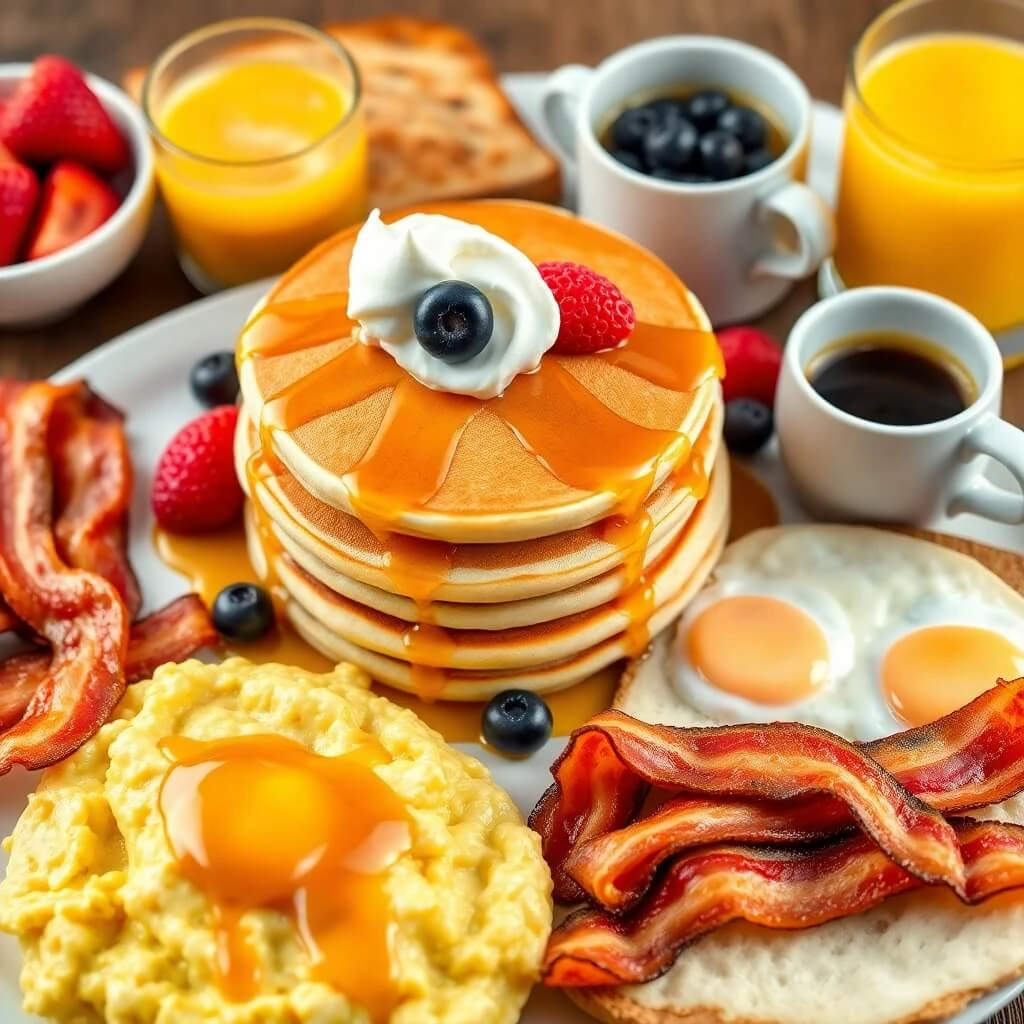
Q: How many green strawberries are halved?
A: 0